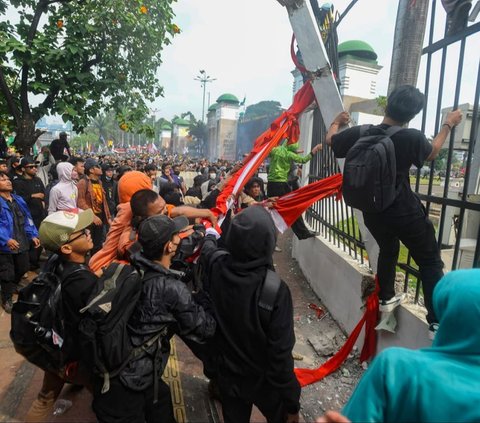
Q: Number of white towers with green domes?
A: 5